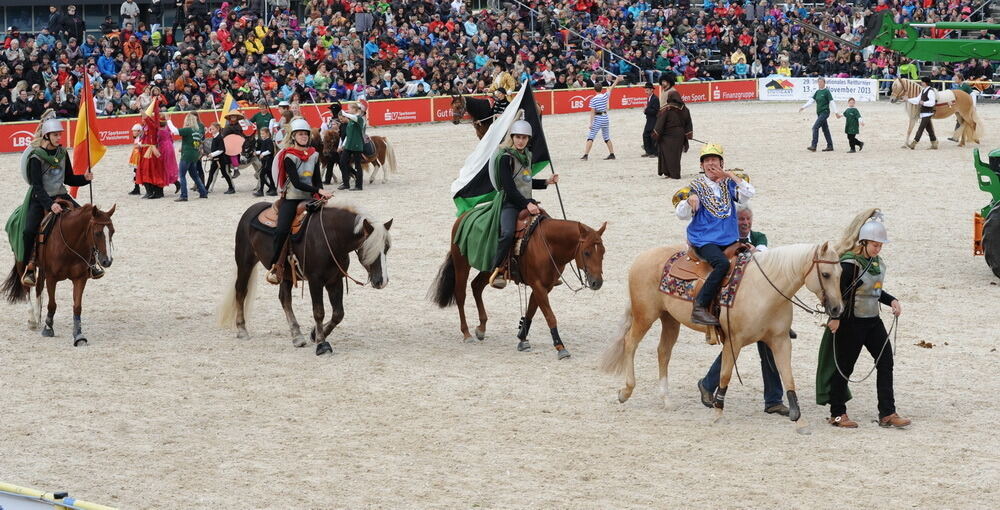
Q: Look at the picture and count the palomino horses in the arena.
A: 2